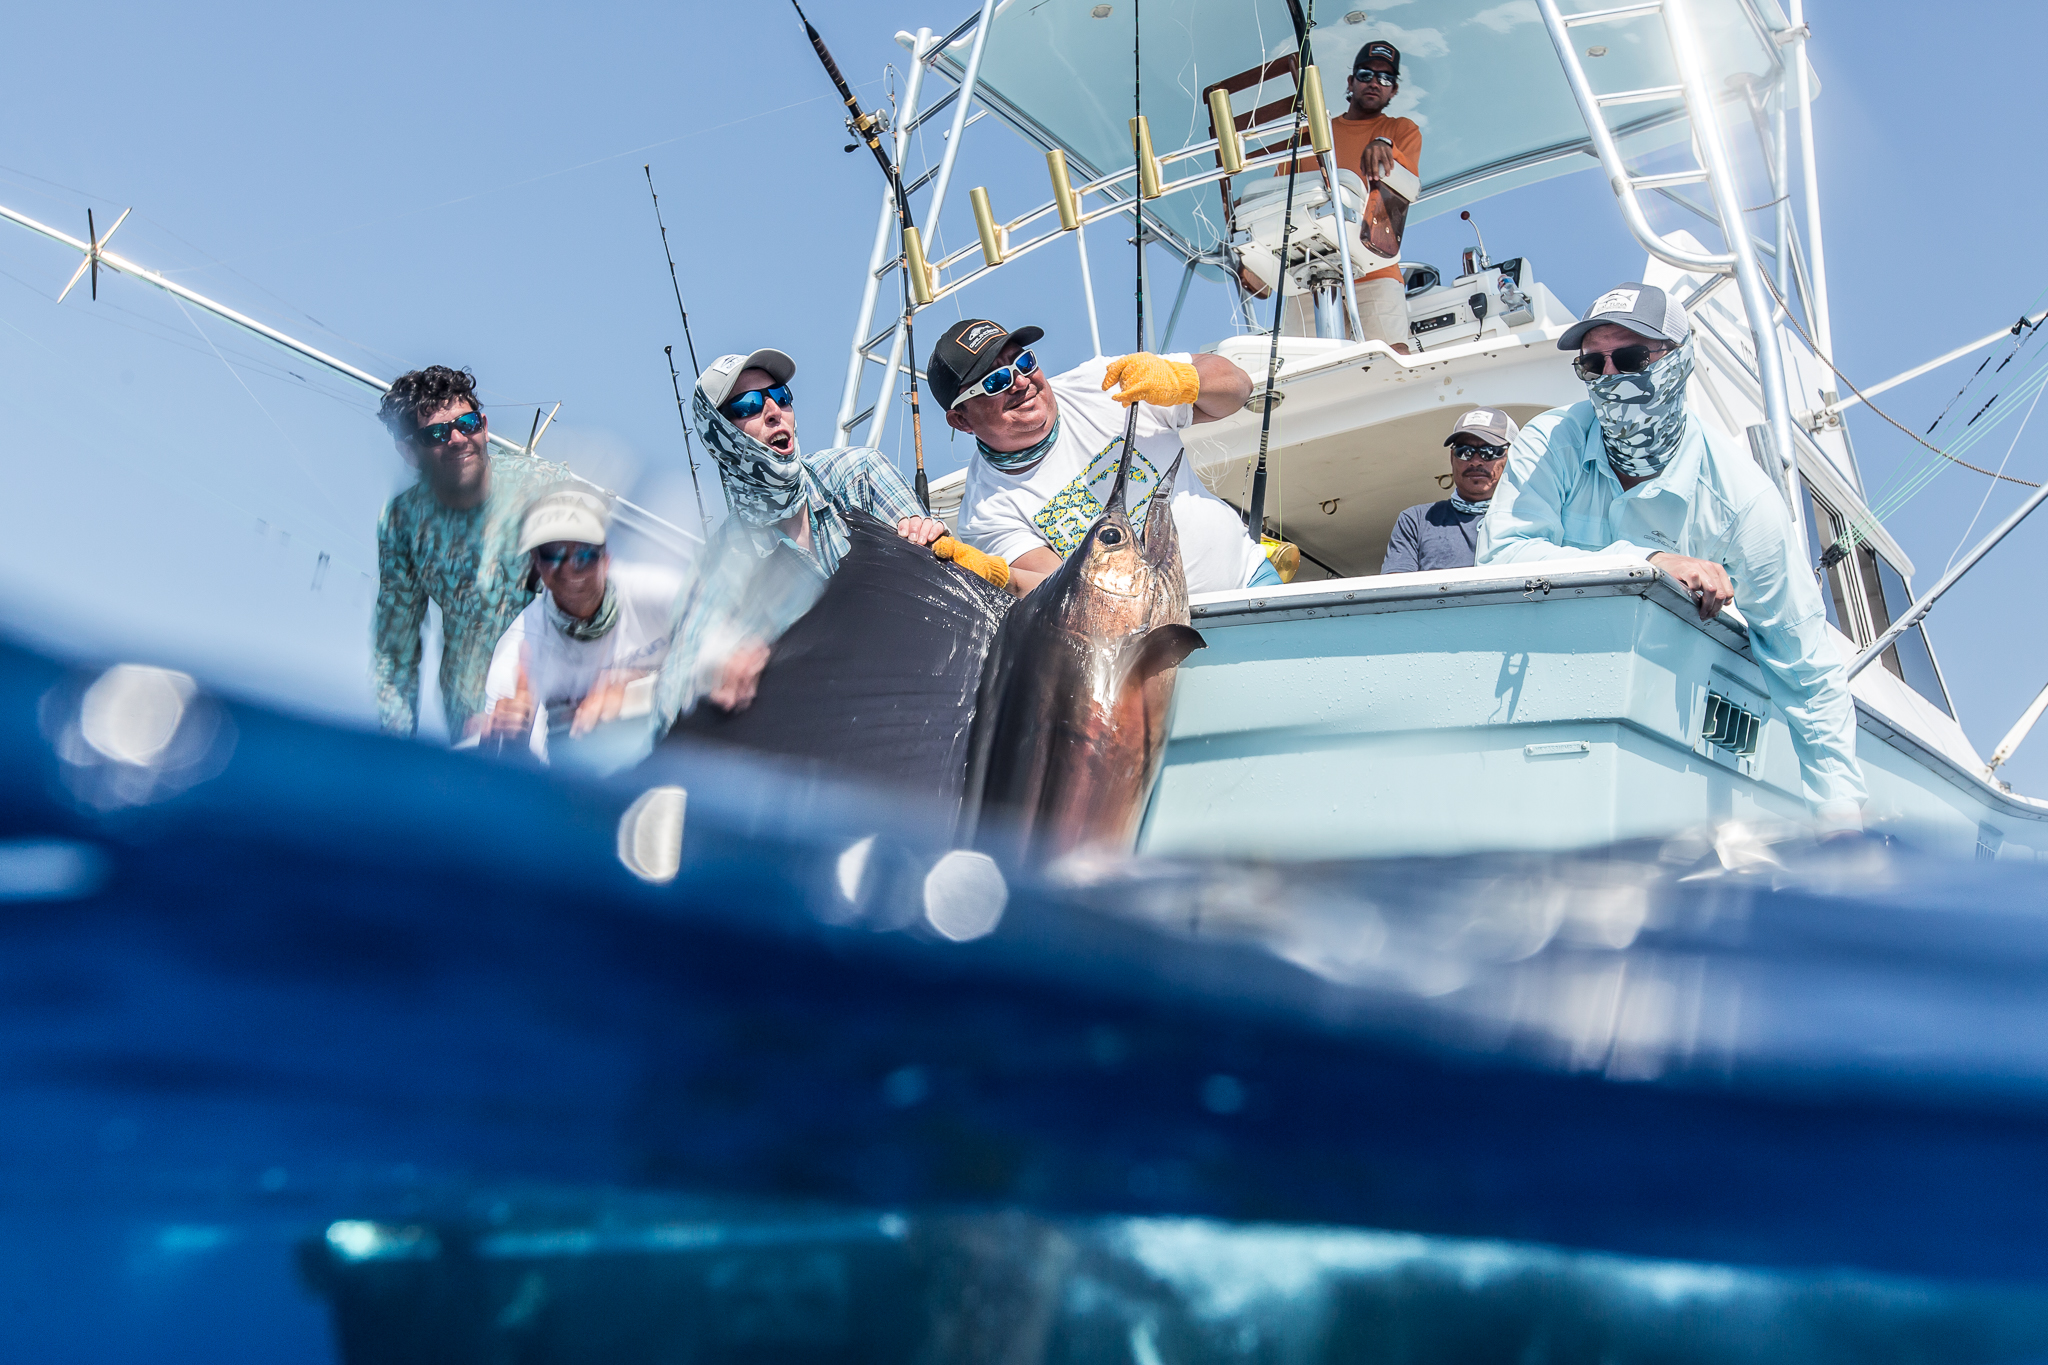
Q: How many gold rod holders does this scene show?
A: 6